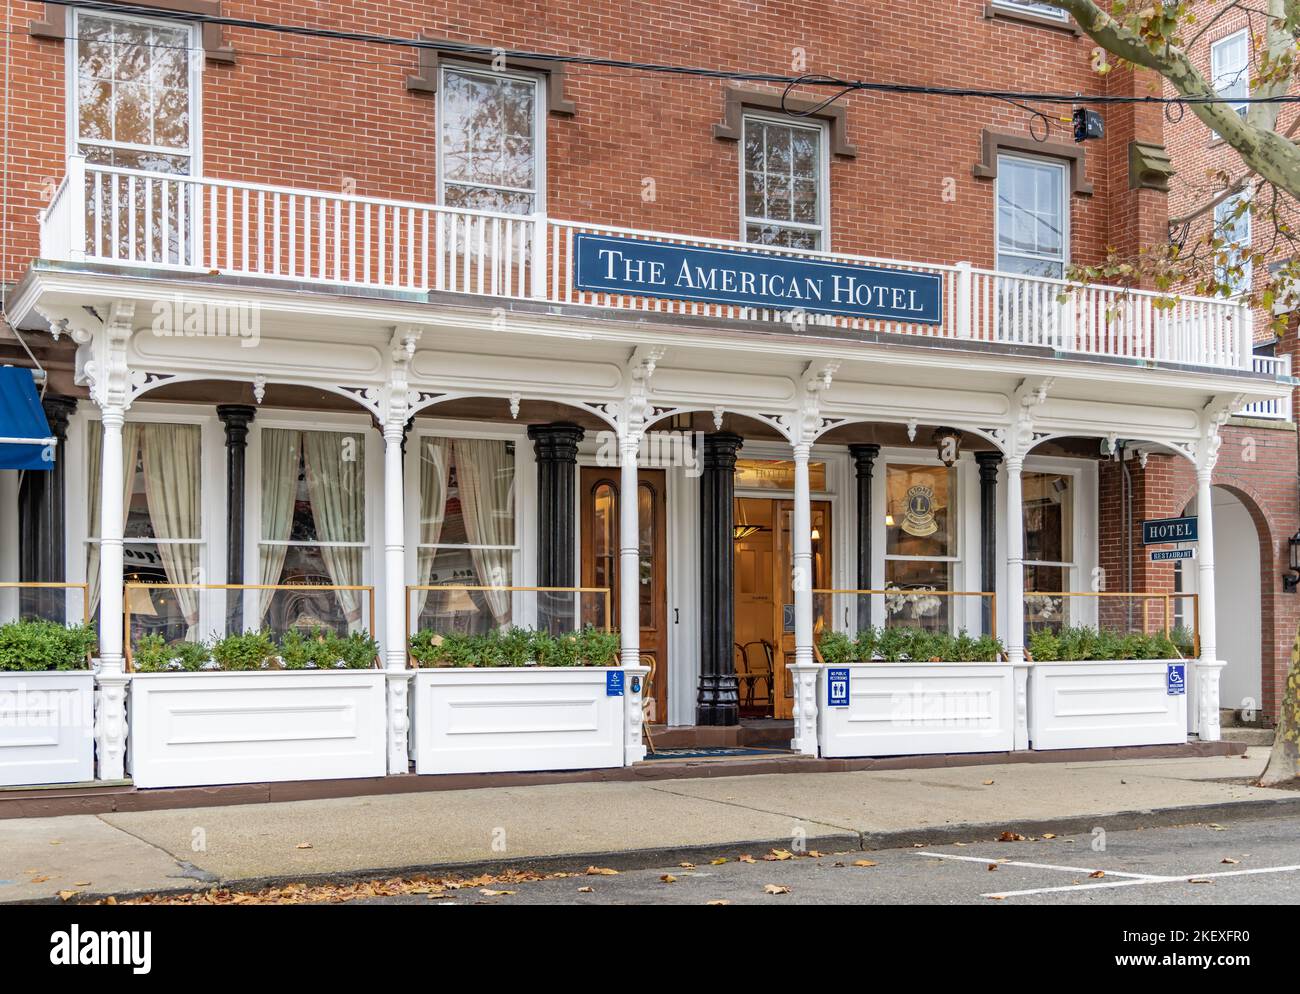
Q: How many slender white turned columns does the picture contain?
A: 6